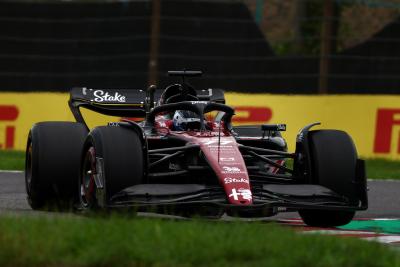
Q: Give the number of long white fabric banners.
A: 0